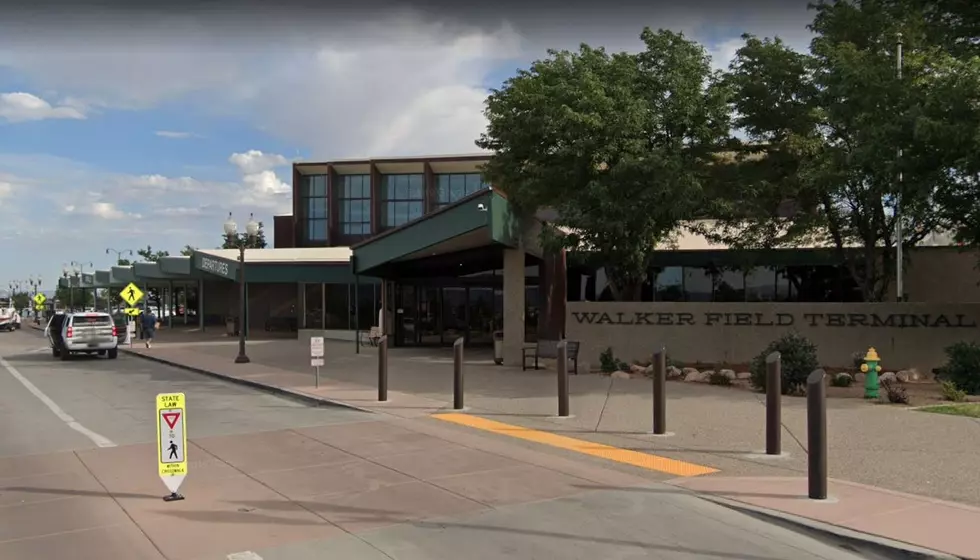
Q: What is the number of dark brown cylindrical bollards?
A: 6